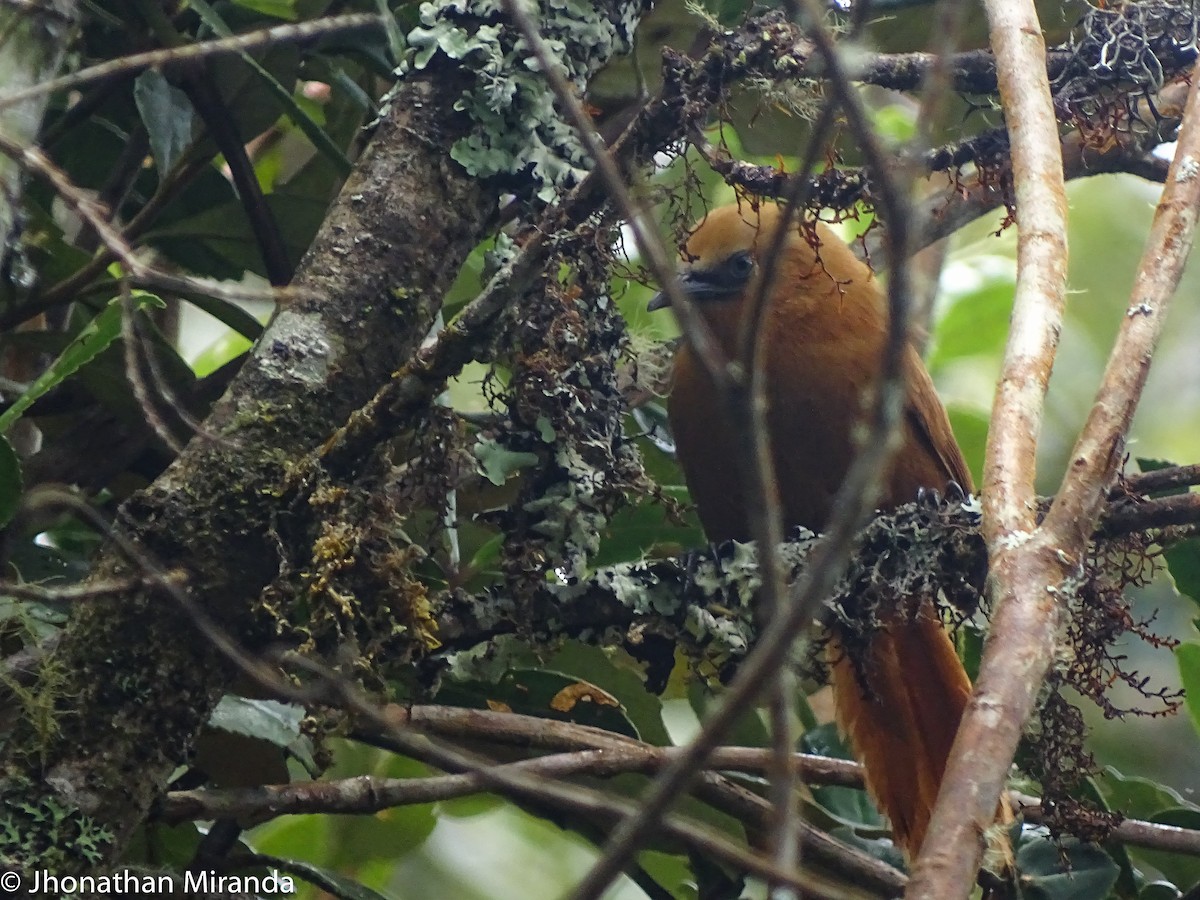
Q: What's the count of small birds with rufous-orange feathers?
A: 1